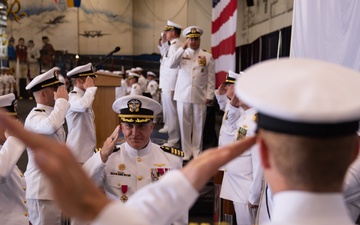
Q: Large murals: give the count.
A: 1